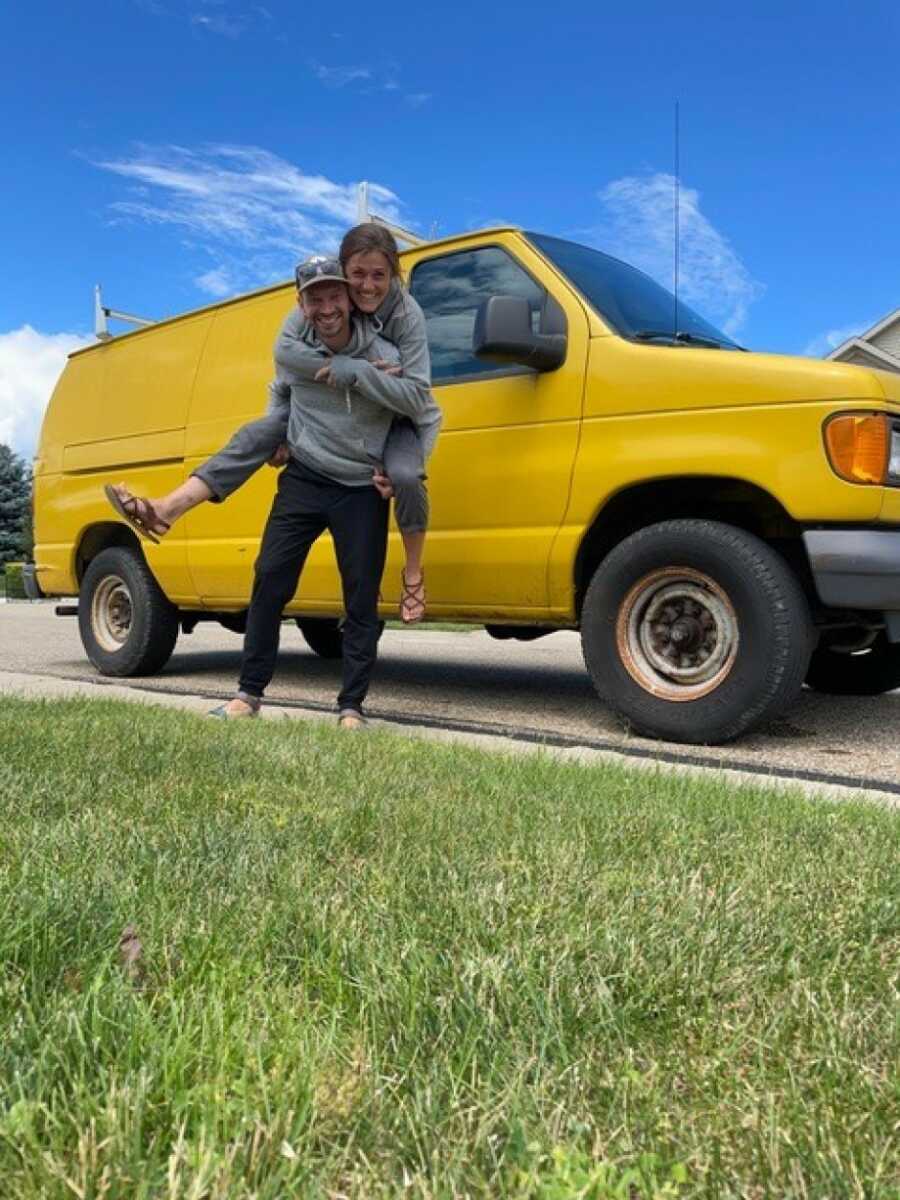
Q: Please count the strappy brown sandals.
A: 2